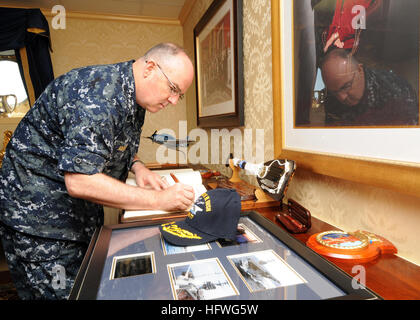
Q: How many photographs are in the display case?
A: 5